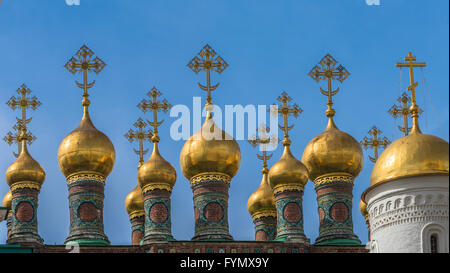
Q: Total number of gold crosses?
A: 12